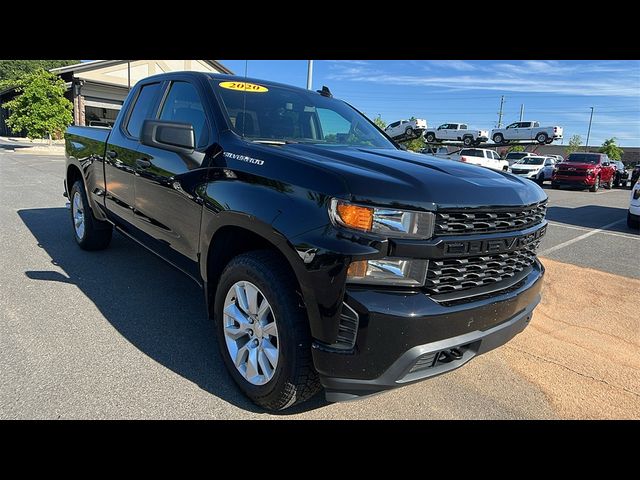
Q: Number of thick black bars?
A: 2